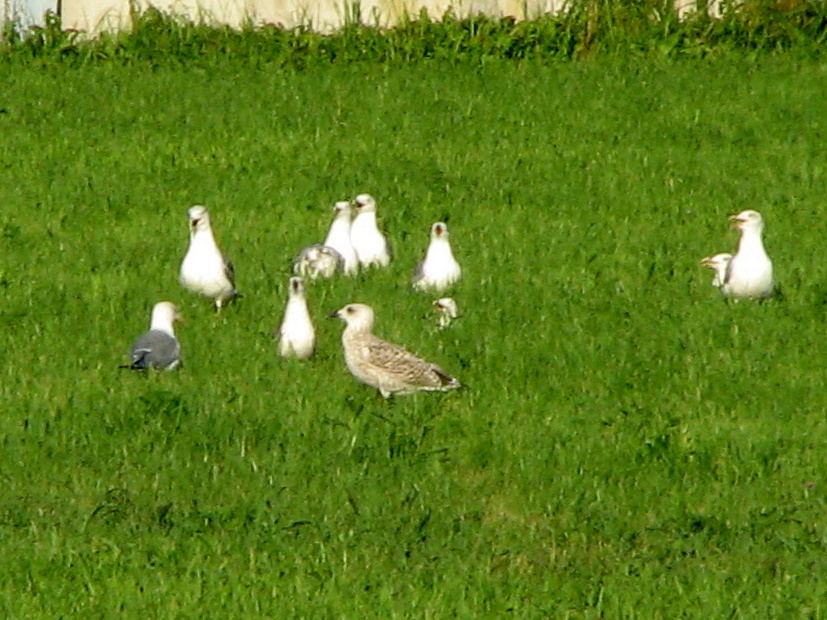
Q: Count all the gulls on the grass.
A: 11